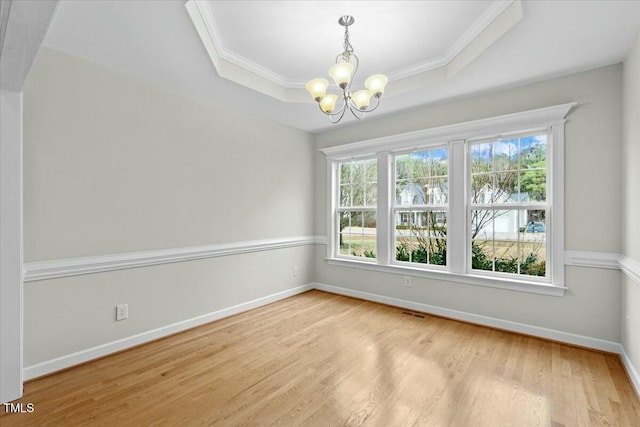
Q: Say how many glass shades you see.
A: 5